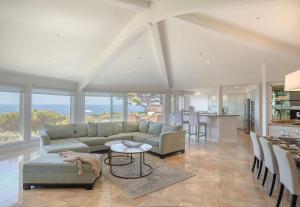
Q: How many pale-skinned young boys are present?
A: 0